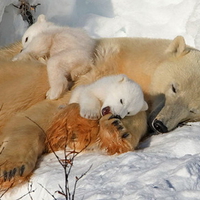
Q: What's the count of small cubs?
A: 2